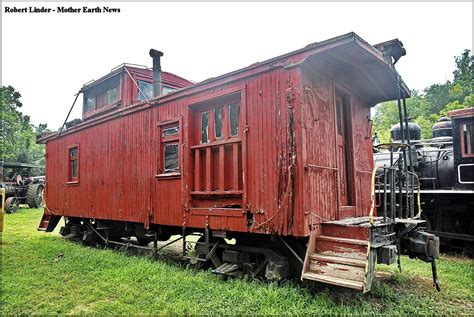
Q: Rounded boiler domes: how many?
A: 2